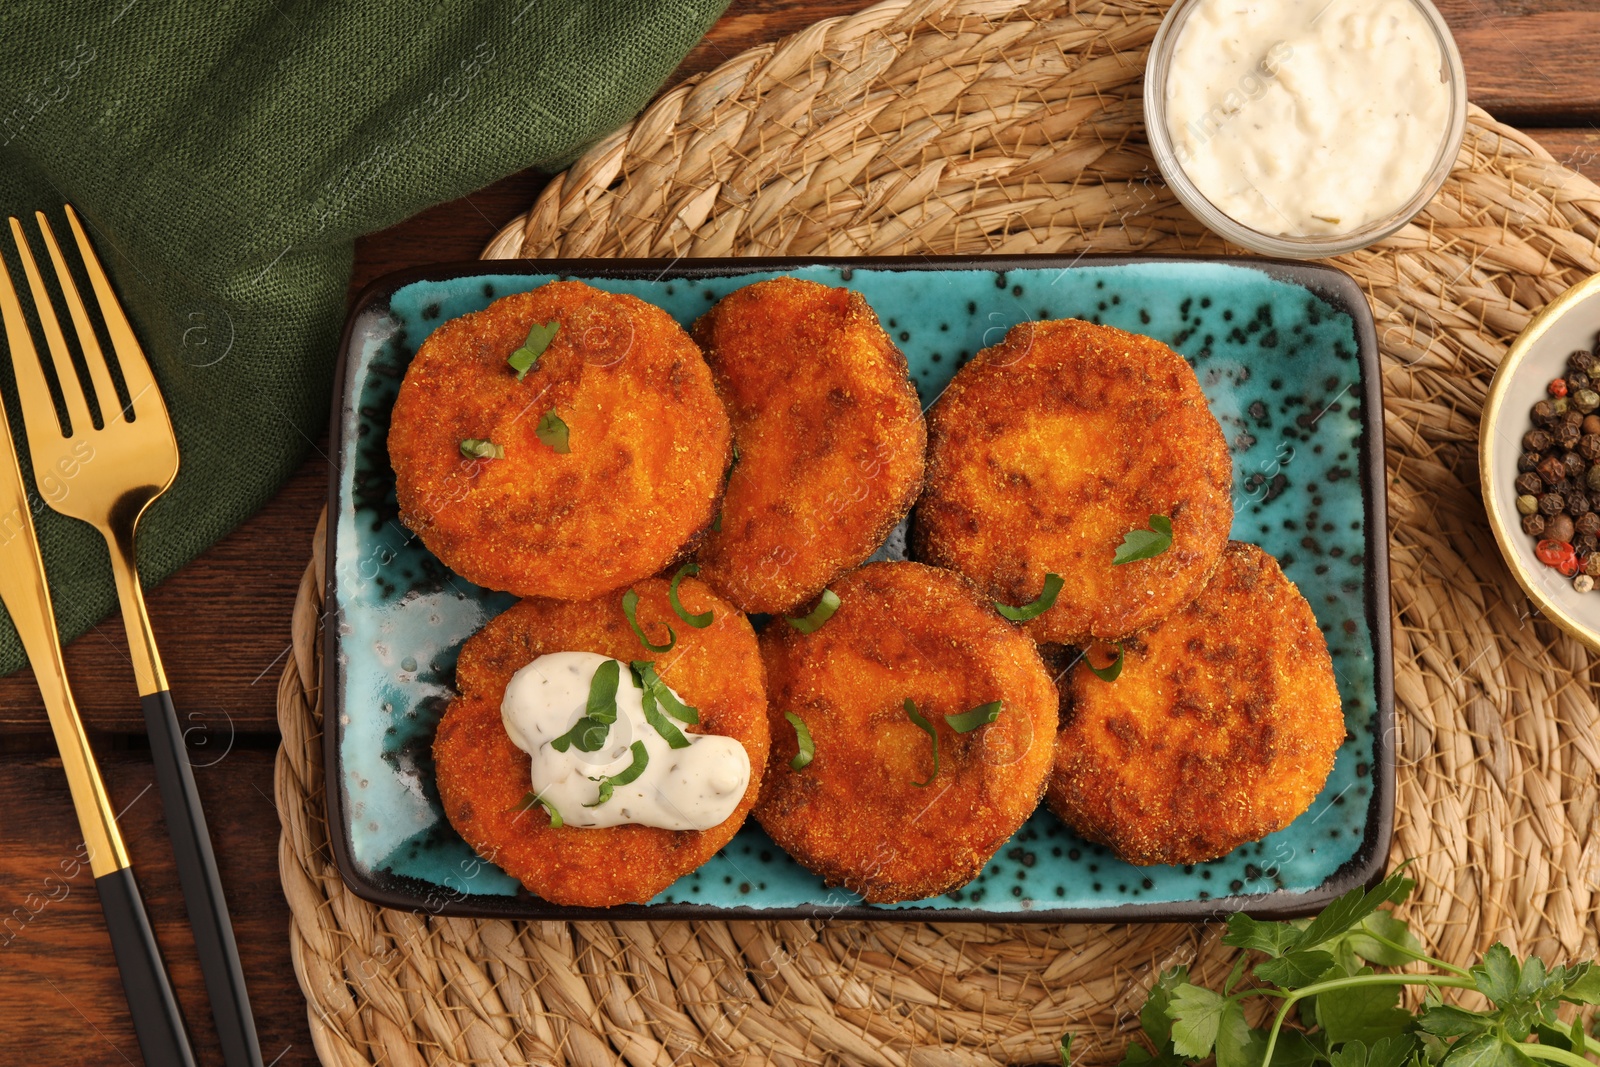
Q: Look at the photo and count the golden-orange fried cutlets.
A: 6